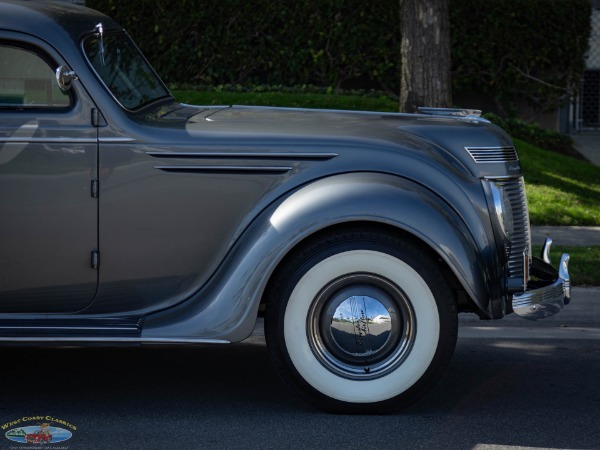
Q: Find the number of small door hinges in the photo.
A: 3